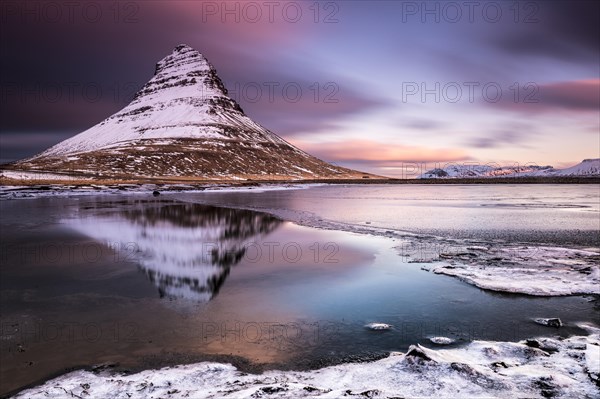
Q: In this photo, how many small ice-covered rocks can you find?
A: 3